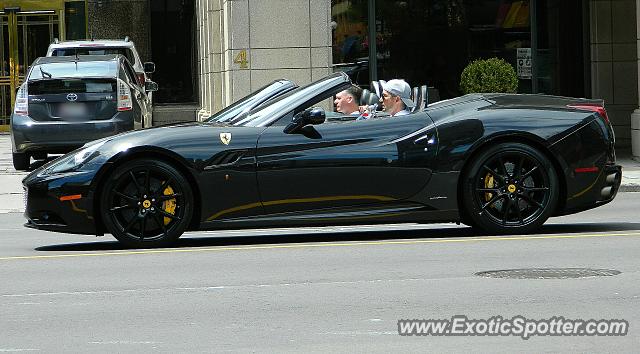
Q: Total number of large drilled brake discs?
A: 2